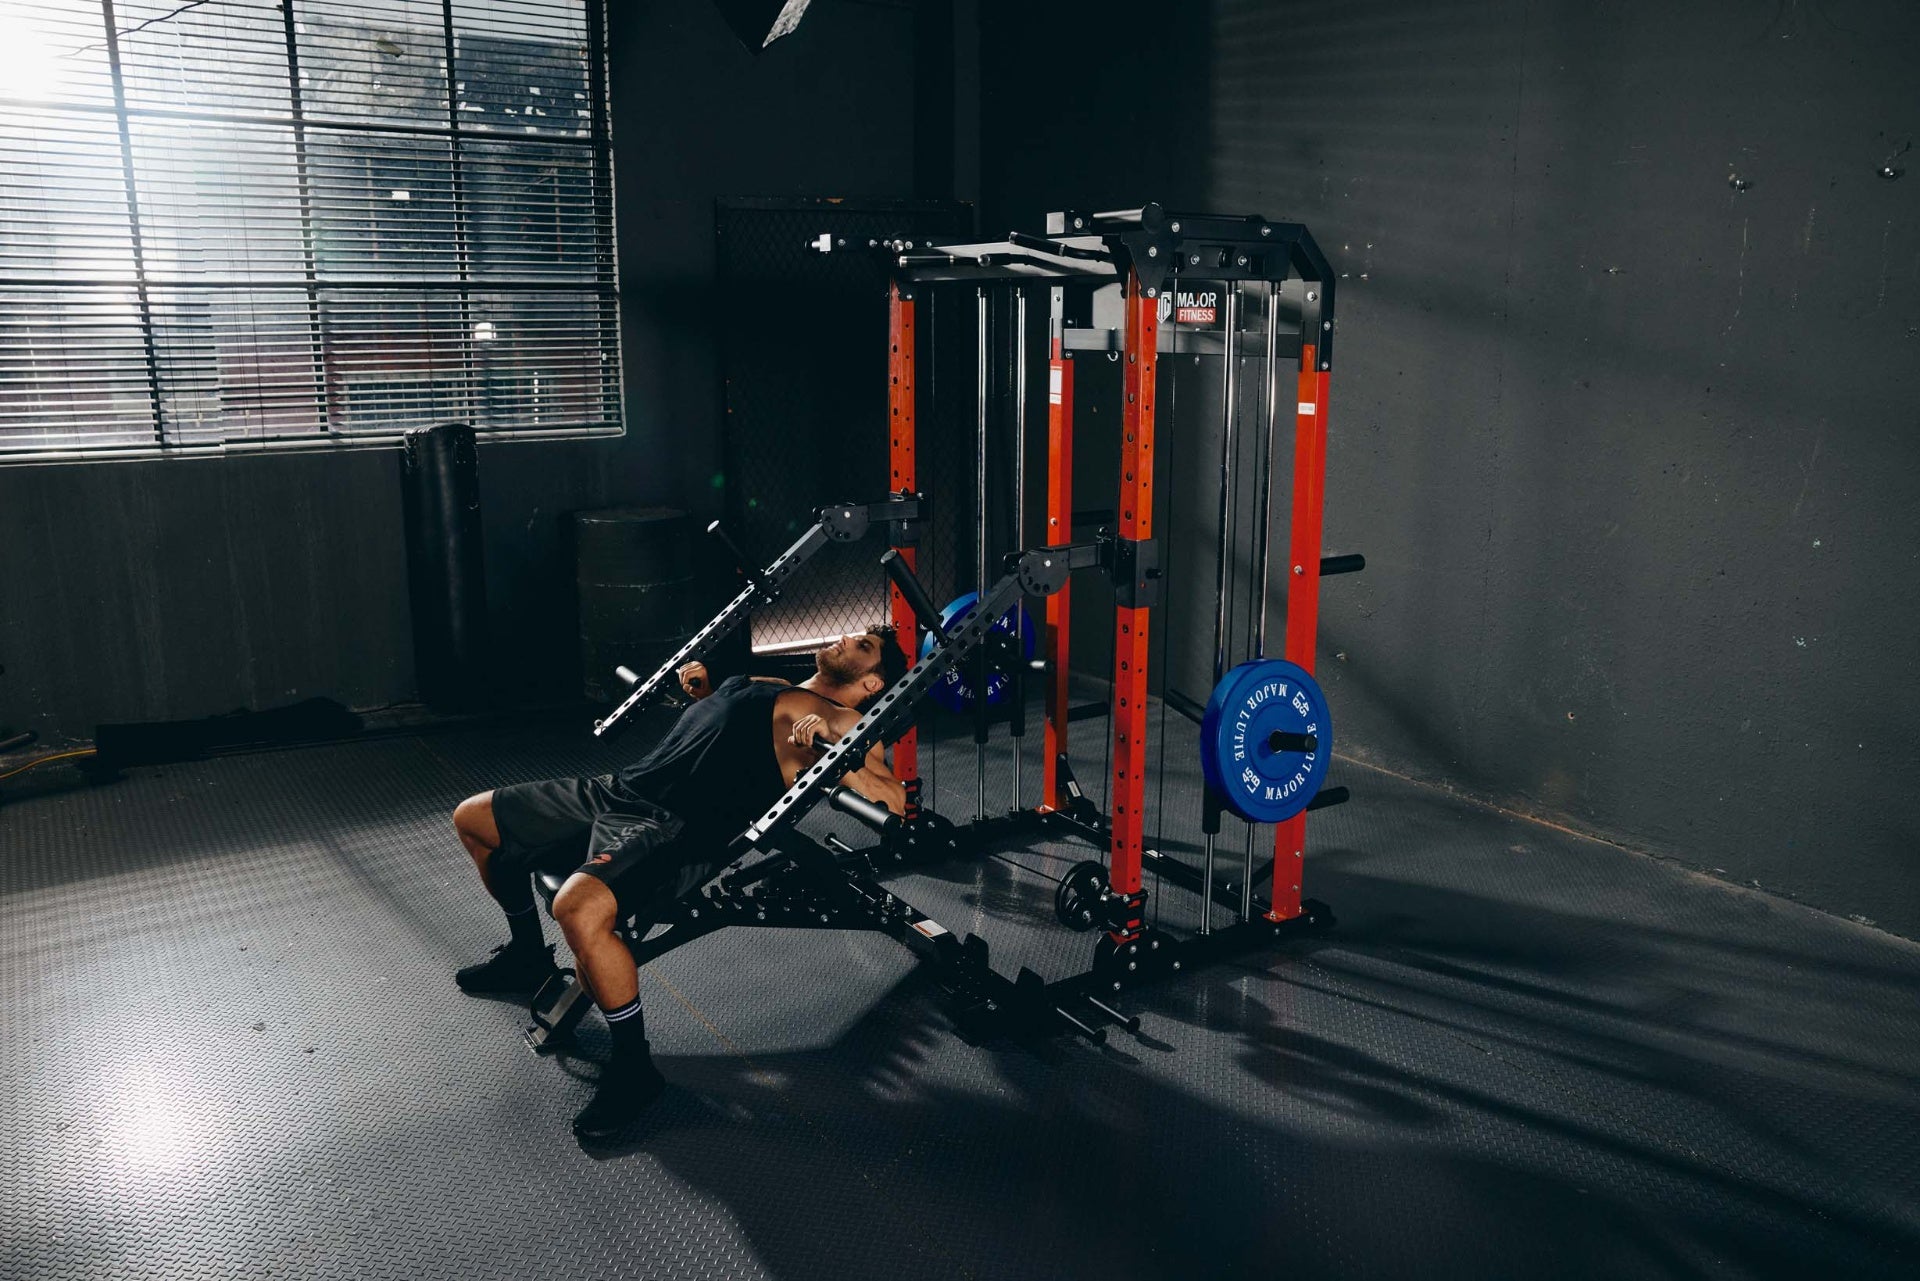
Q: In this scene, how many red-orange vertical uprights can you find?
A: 4